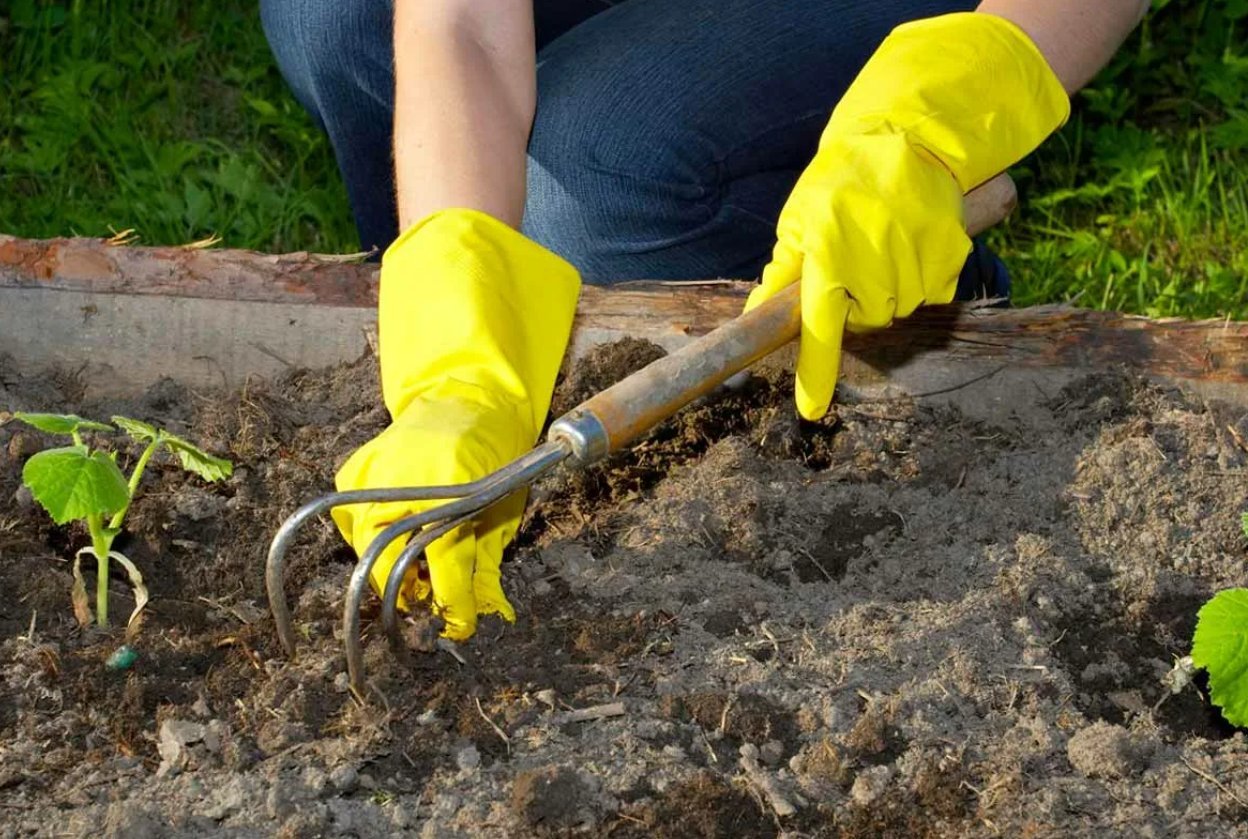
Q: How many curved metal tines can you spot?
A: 3